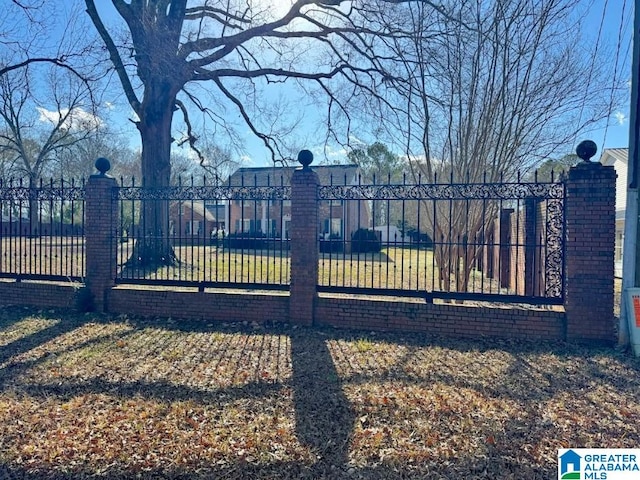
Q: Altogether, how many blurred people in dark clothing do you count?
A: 0